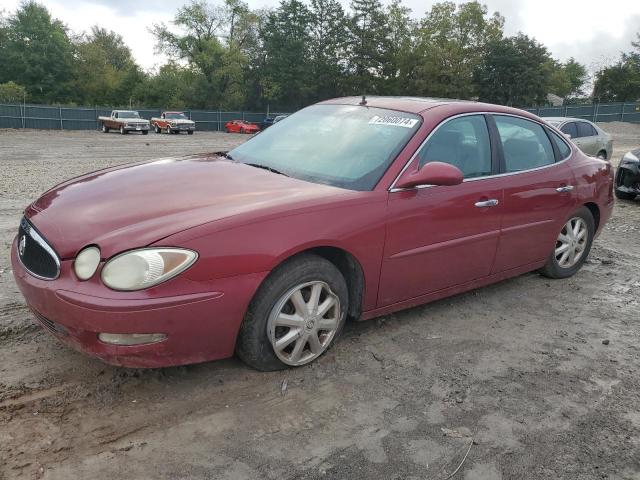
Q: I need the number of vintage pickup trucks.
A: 2